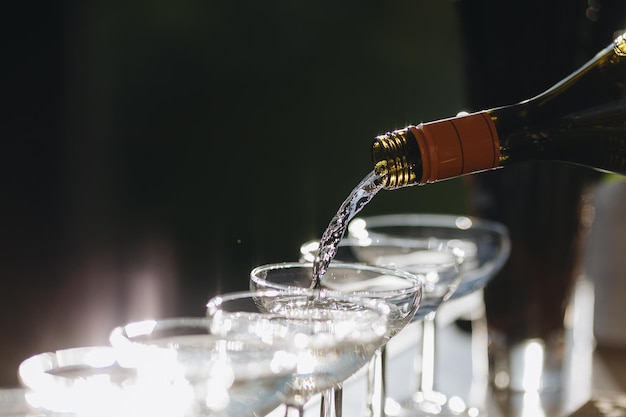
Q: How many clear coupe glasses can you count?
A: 6